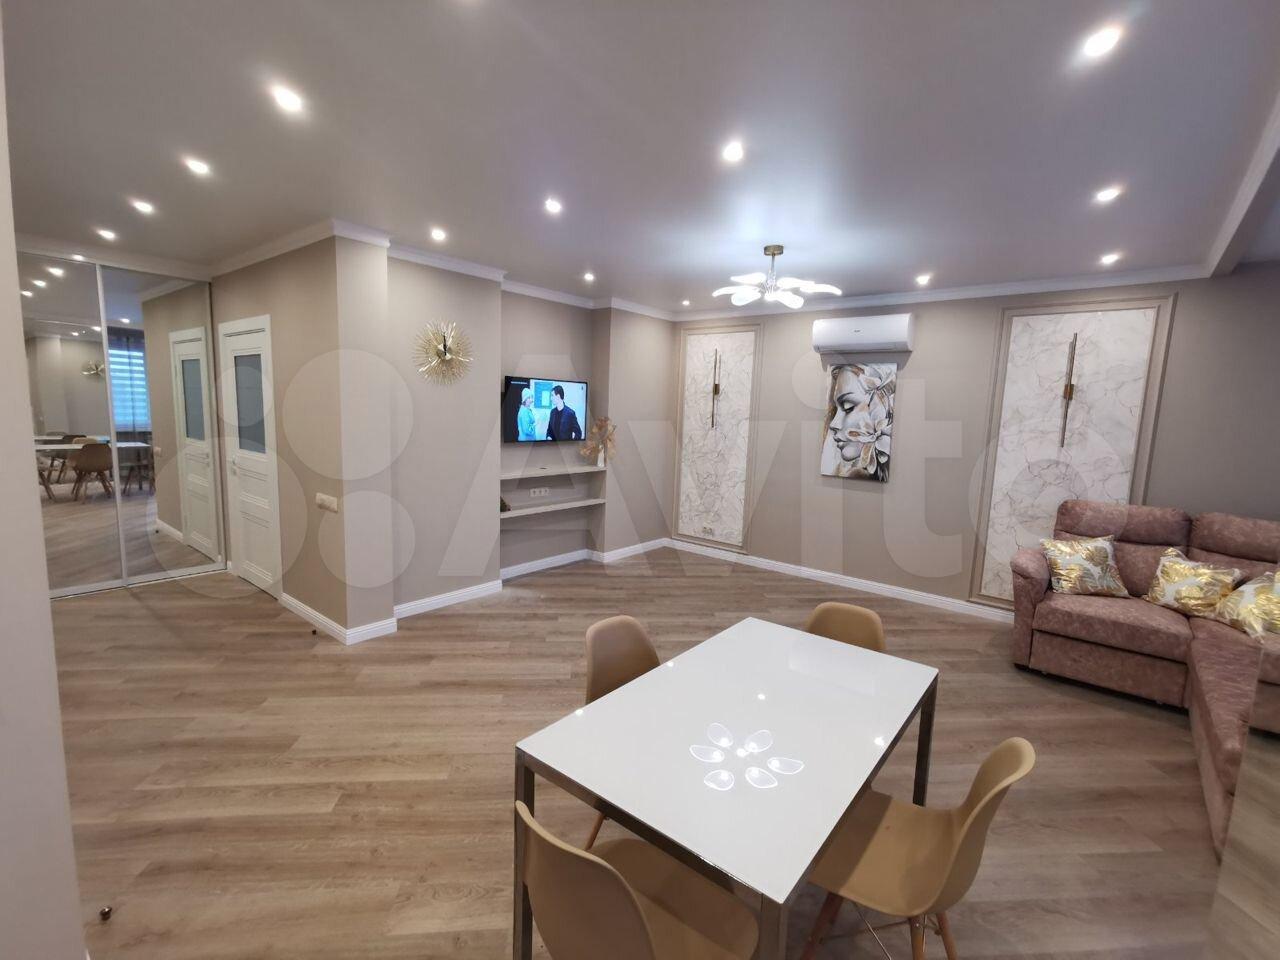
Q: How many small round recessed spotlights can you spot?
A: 13